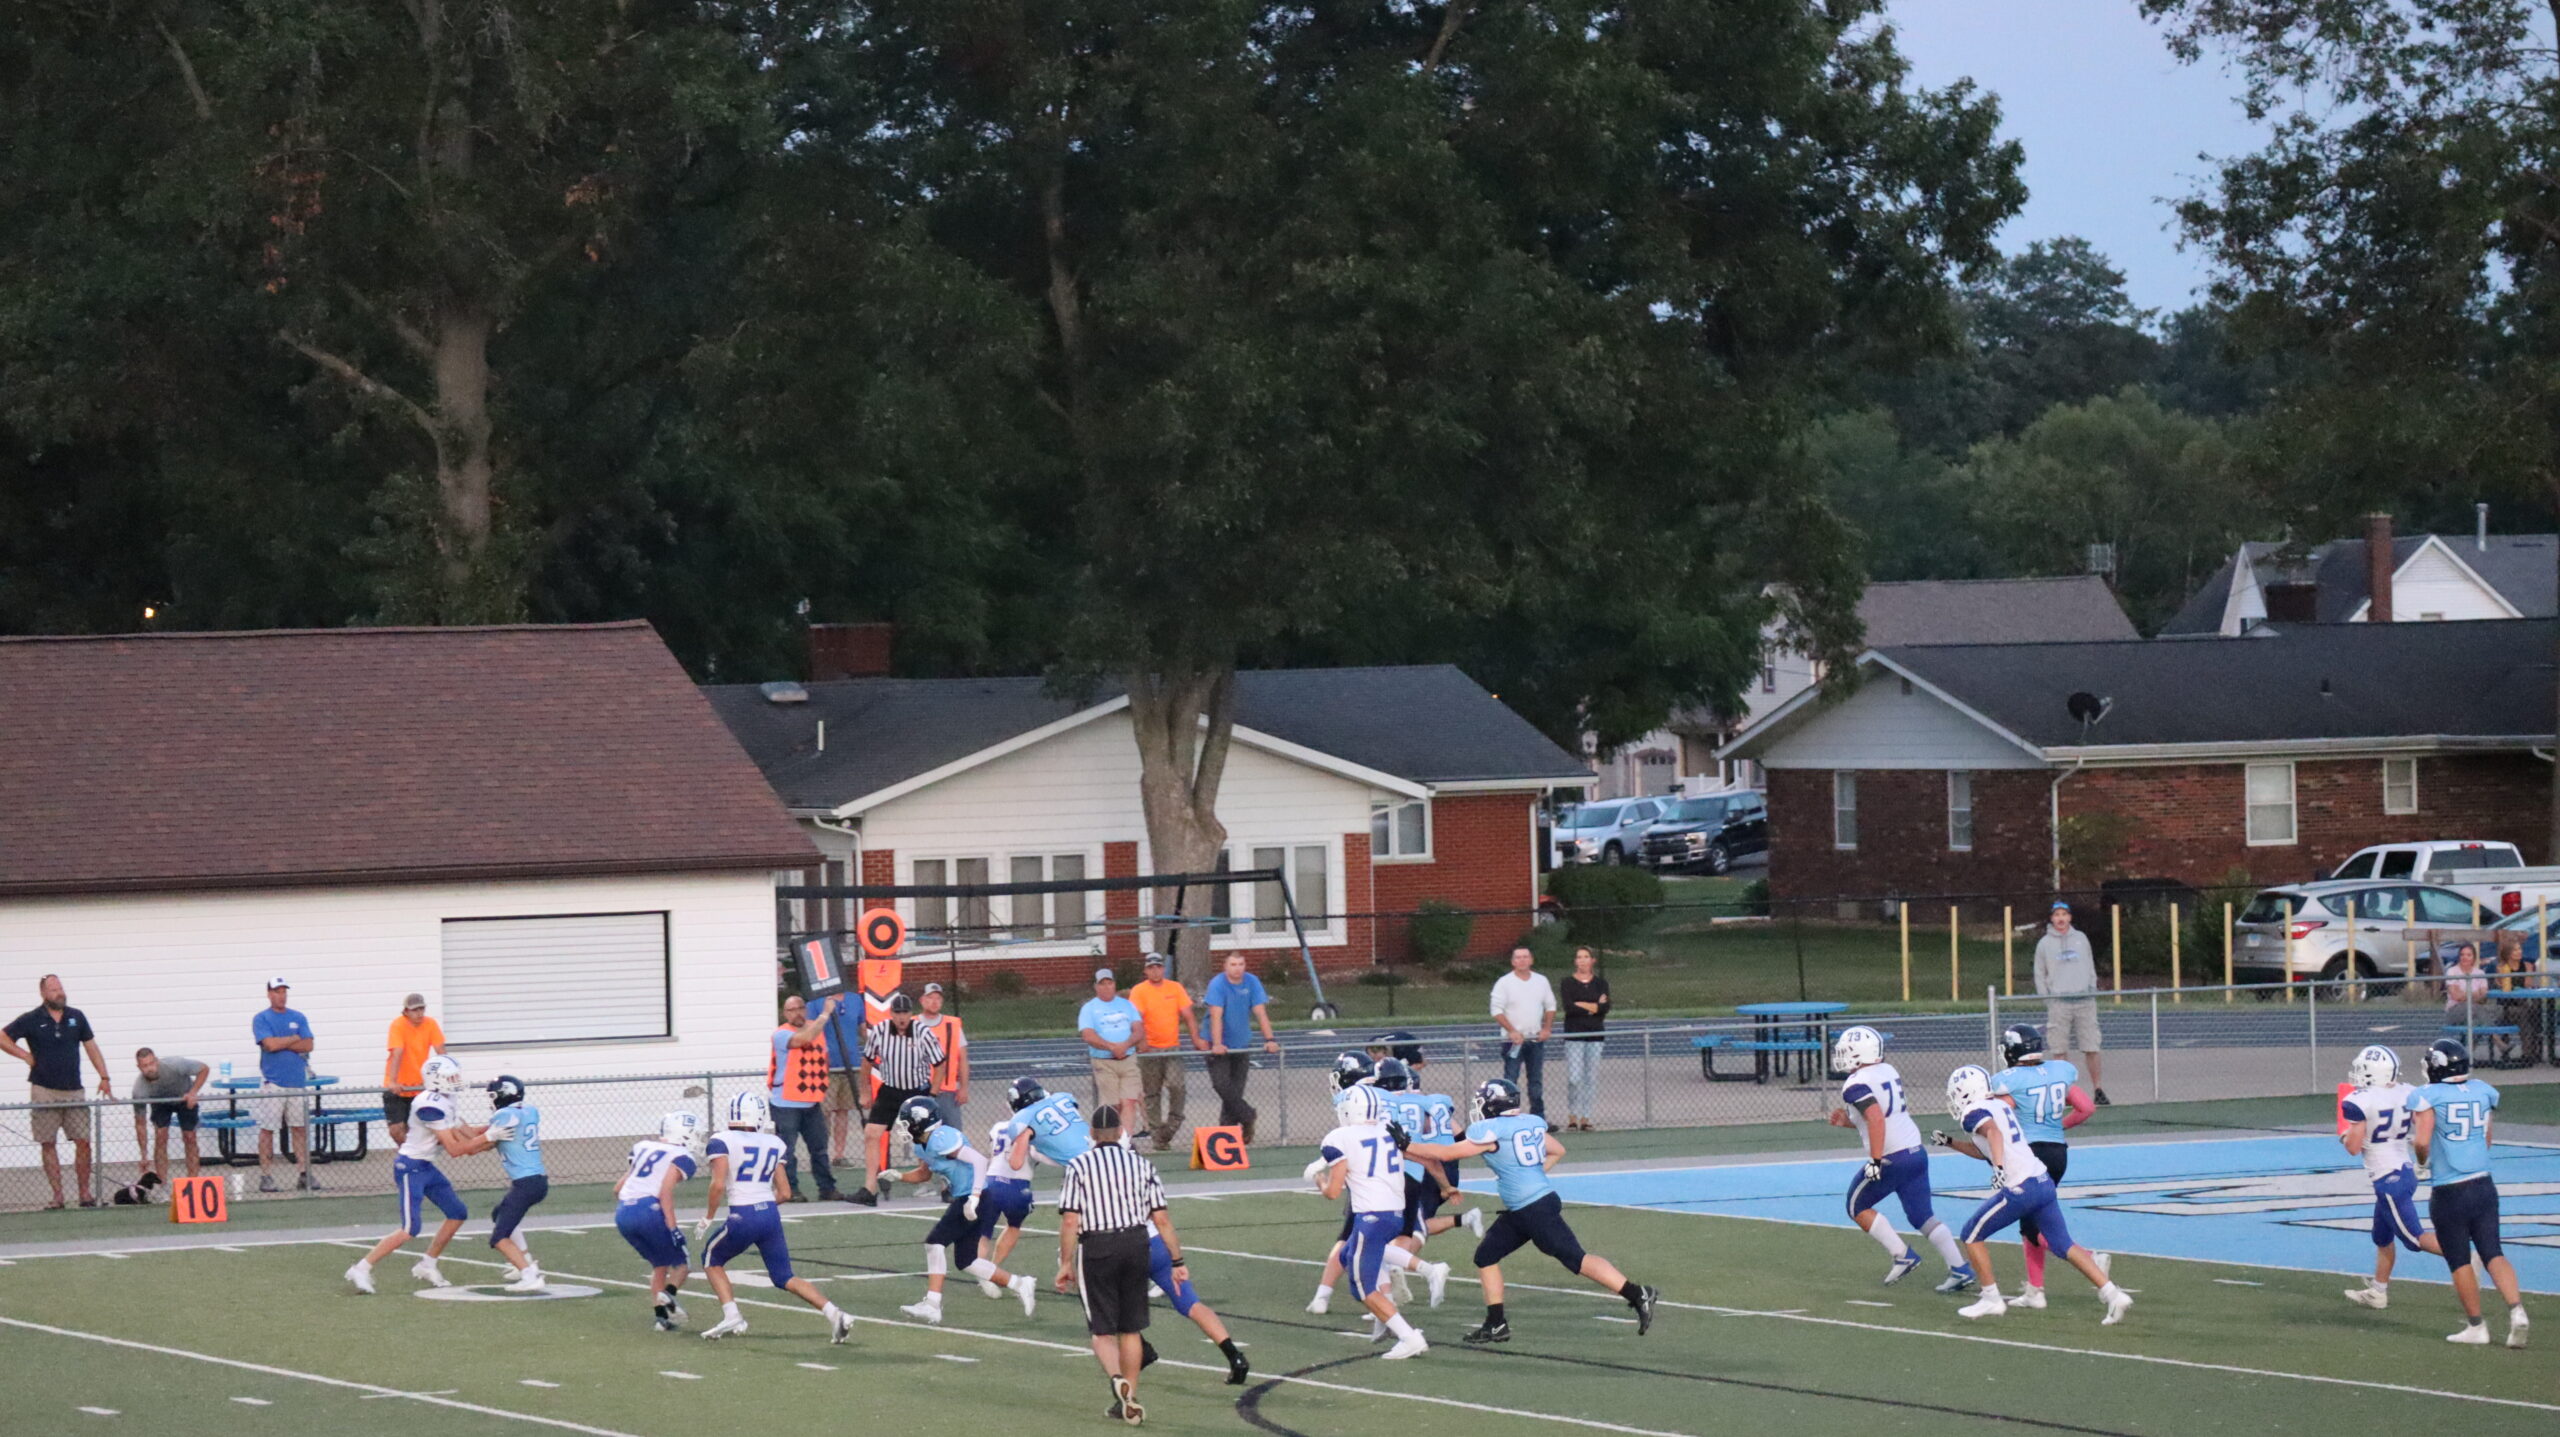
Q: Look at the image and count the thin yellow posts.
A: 11